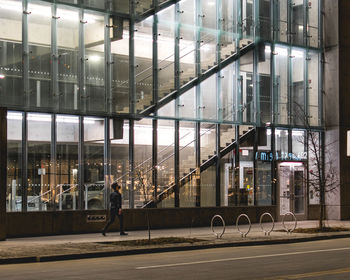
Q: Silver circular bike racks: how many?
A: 4